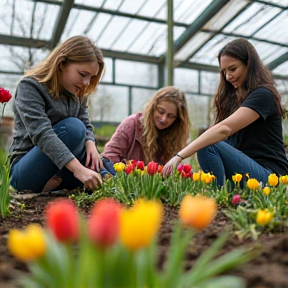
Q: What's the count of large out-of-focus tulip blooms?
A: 5